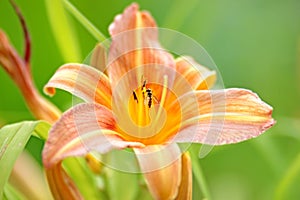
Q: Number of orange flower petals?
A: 6